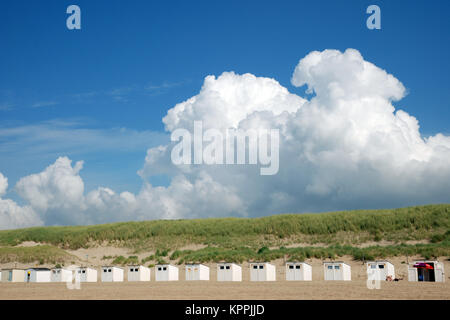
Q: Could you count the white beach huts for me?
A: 14